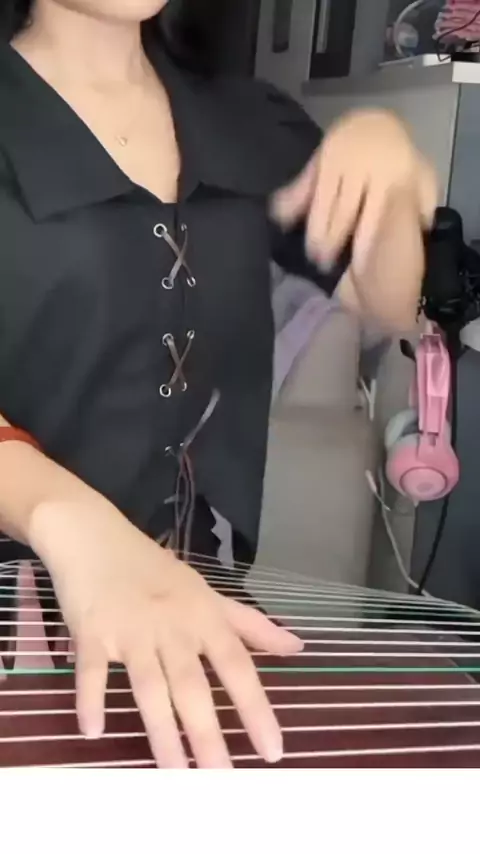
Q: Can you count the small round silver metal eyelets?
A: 10